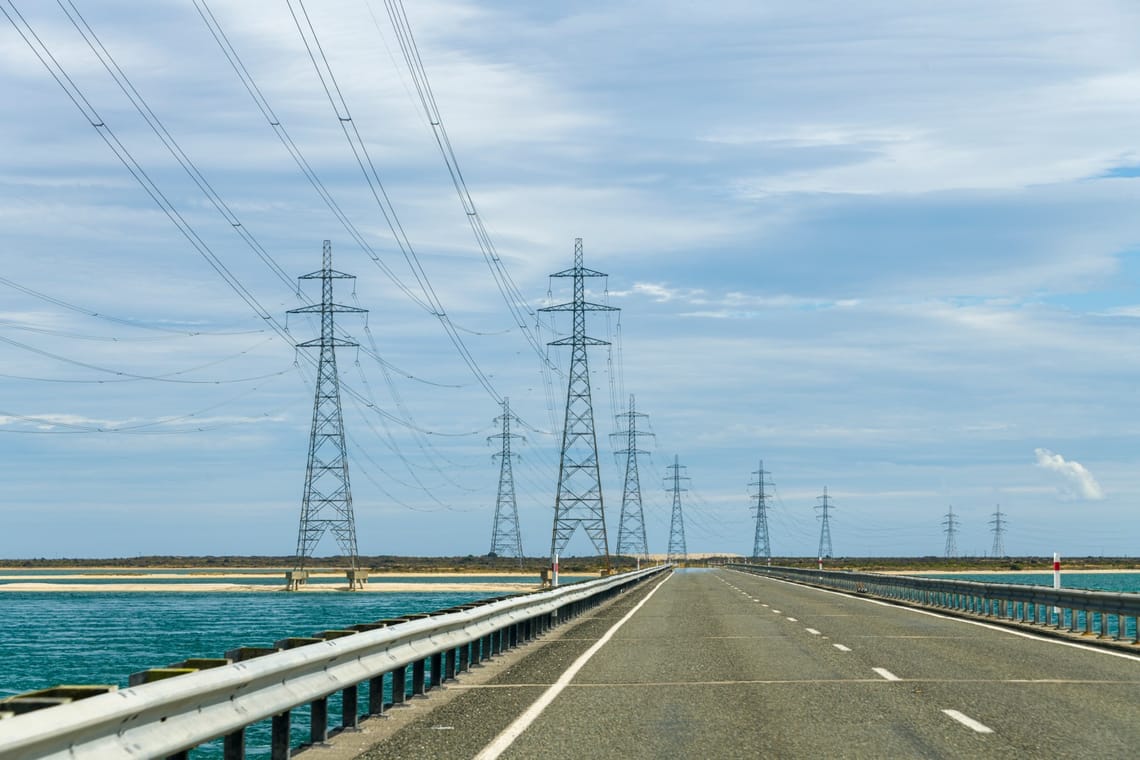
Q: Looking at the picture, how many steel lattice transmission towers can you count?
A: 9